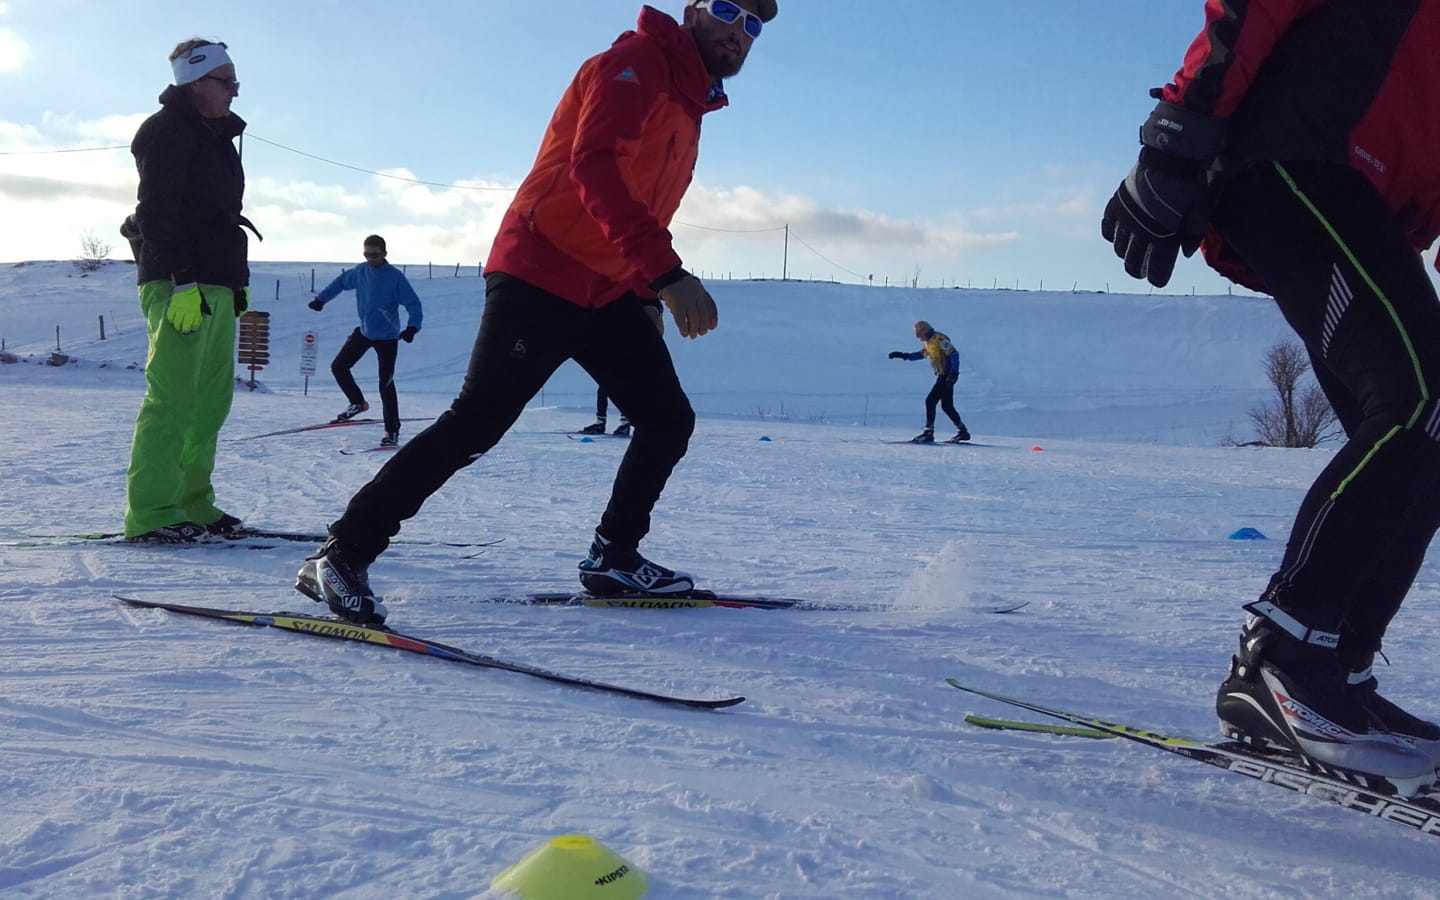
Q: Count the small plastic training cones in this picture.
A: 5